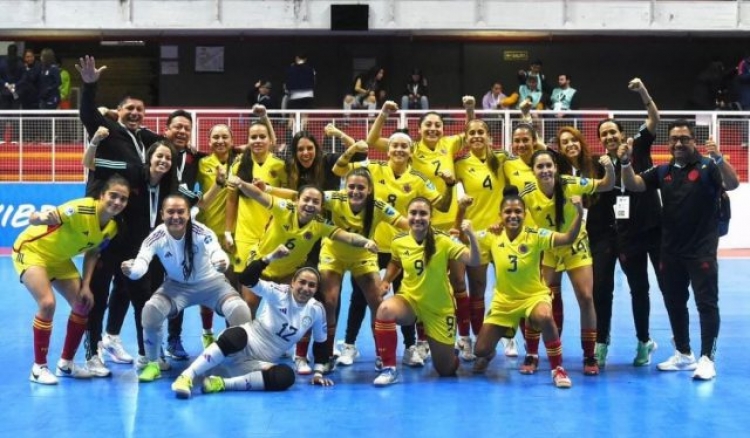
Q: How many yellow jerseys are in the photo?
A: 12